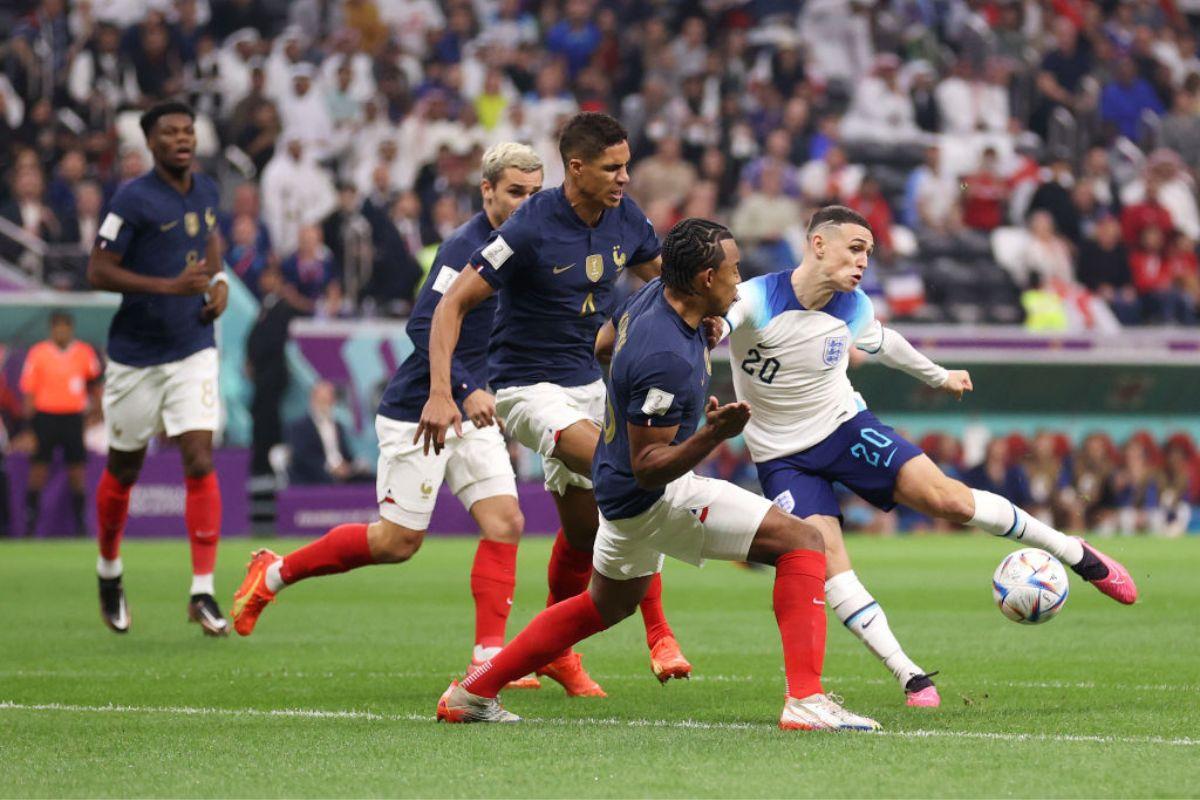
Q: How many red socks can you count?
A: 8